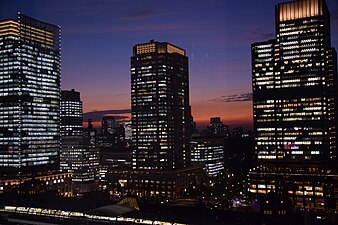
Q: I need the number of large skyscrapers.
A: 3